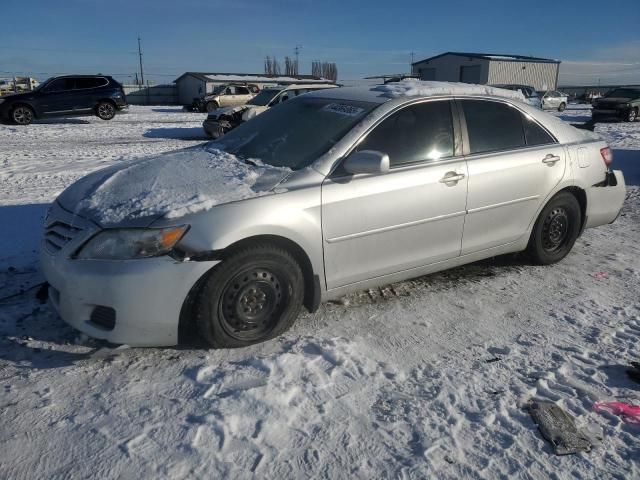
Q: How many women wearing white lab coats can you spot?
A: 0